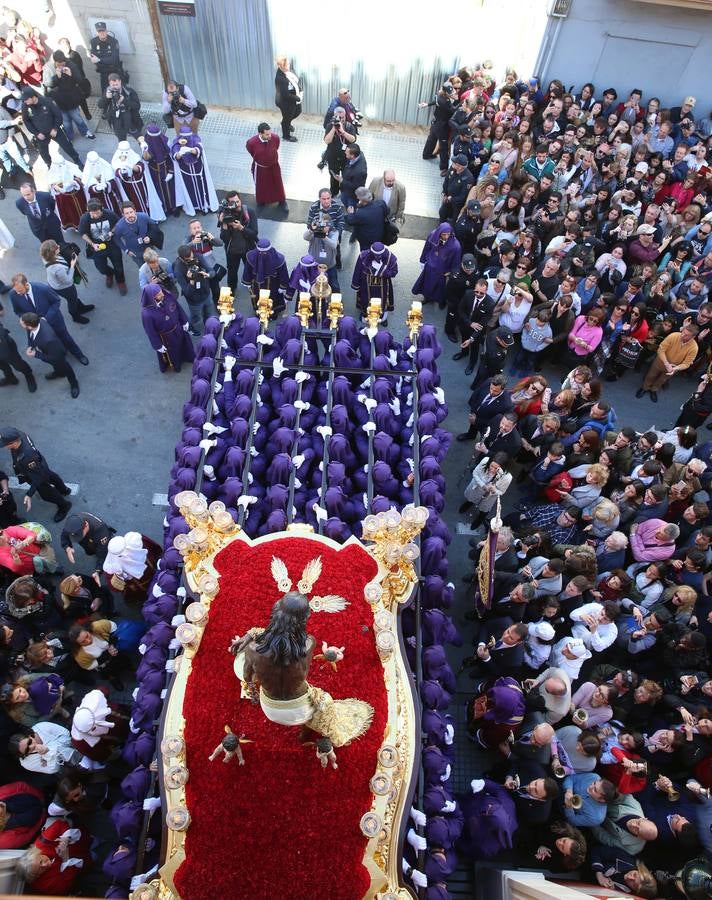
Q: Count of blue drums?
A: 0